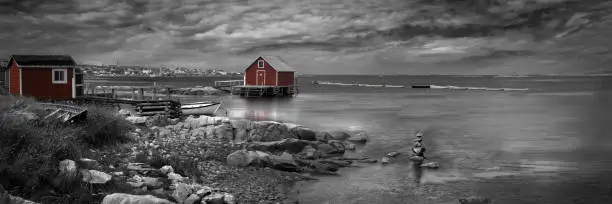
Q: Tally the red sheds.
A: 2